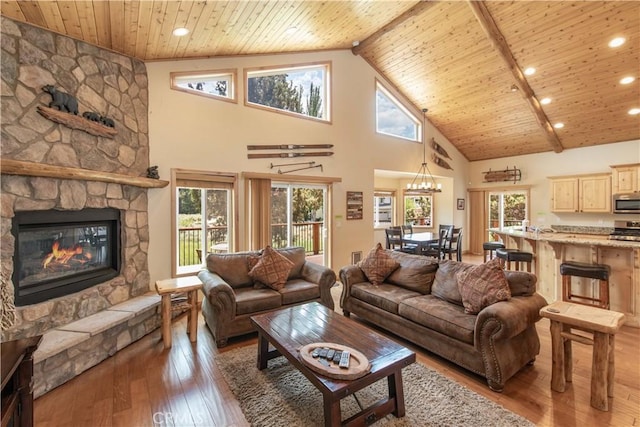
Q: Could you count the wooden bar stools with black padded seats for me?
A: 3